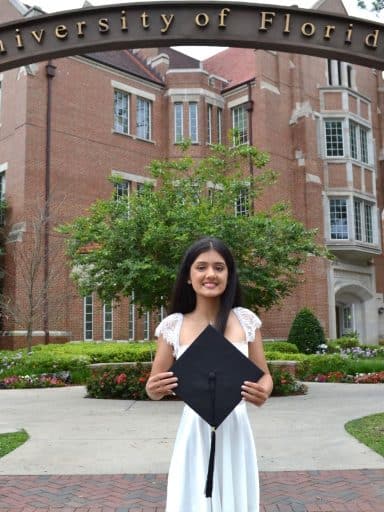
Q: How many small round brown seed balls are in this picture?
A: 0